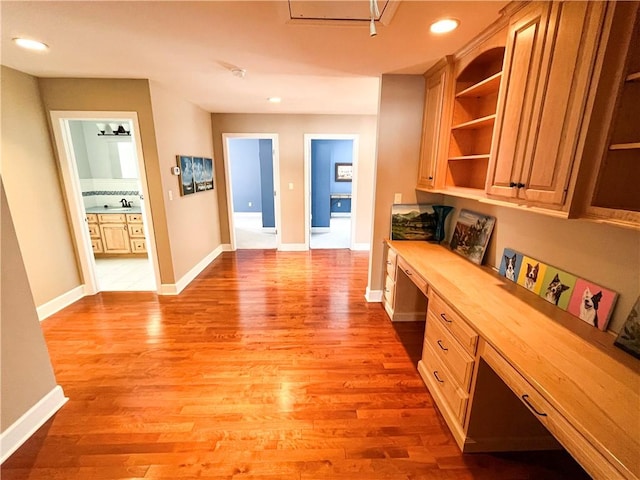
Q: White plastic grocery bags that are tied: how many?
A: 0